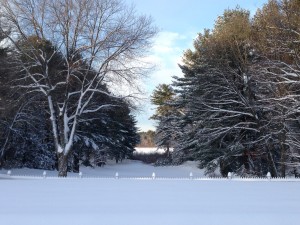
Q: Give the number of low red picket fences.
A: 0